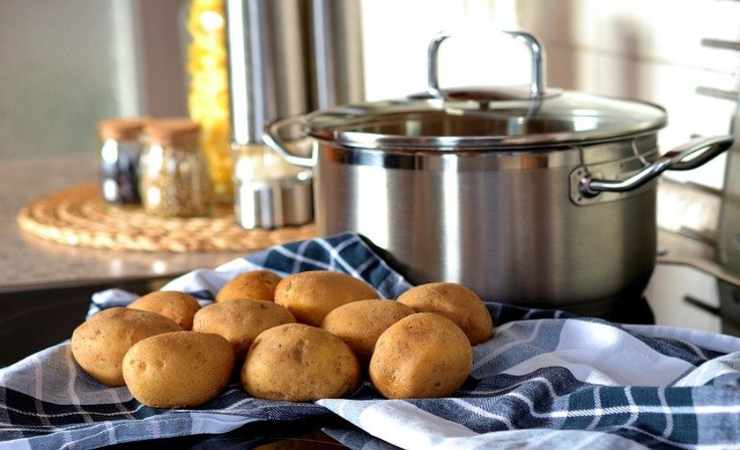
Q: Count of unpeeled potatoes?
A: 10